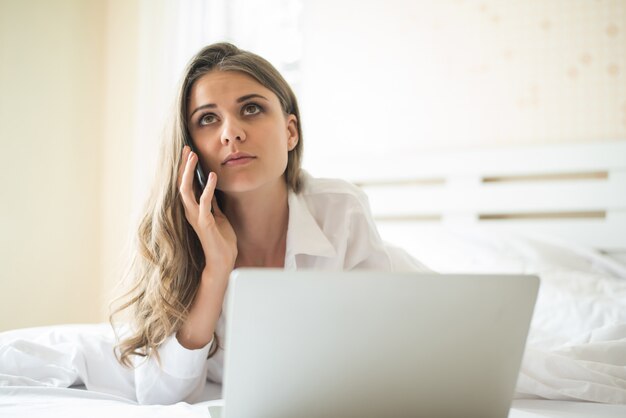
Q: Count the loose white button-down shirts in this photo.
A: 1